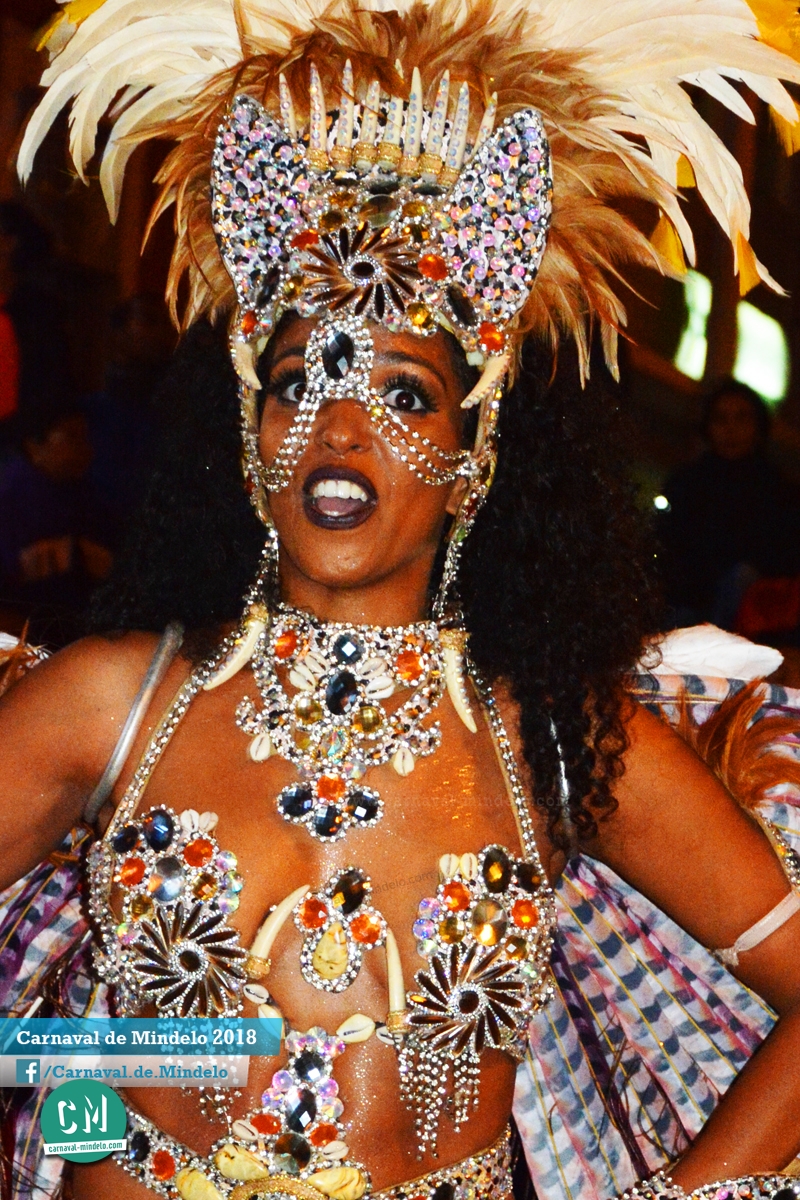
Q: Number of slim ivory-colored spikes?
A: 9